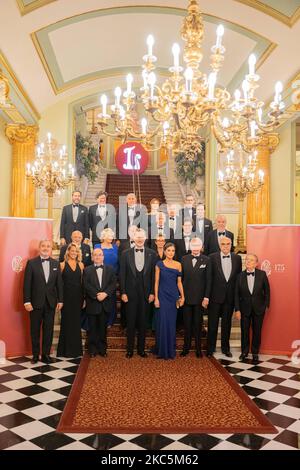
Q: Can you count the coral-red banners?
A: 2